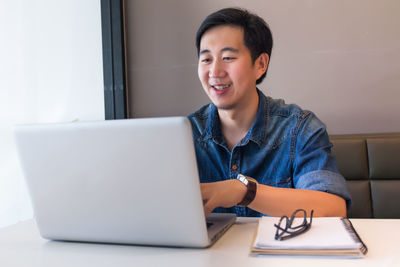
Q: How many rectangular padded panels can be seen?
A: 4